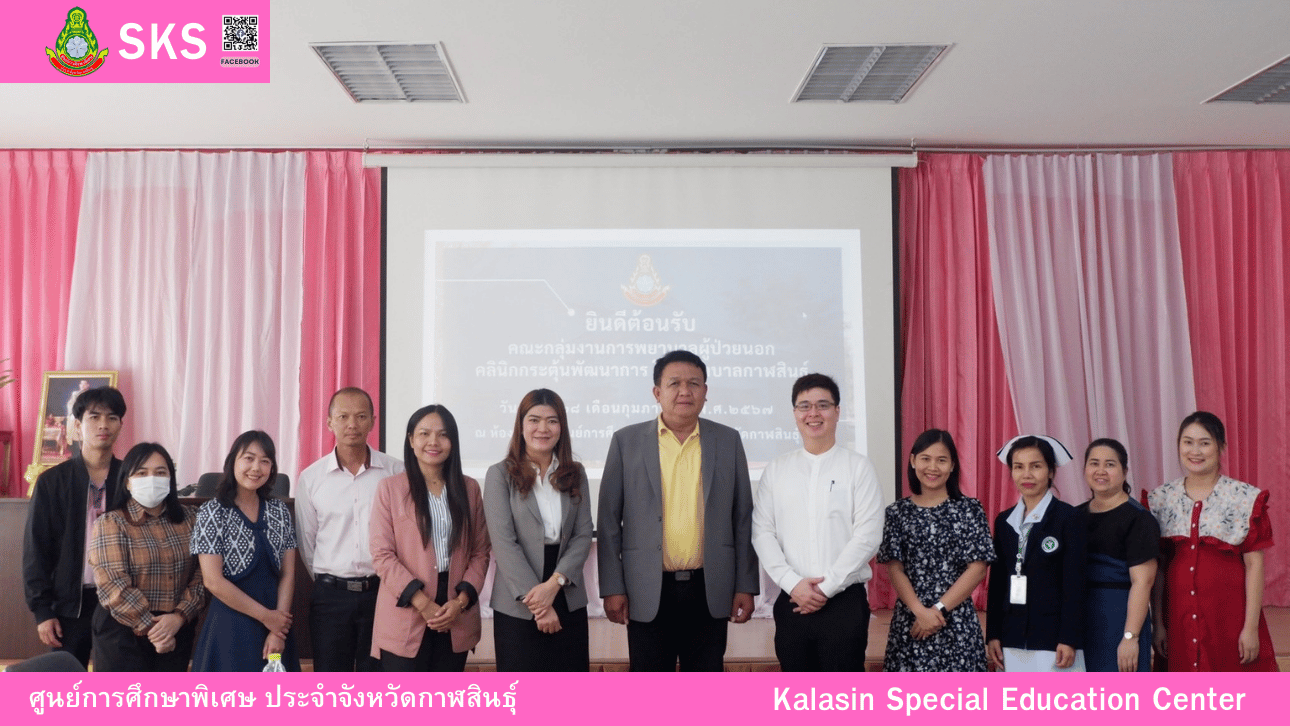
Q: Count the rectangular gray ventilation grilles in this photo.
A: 3